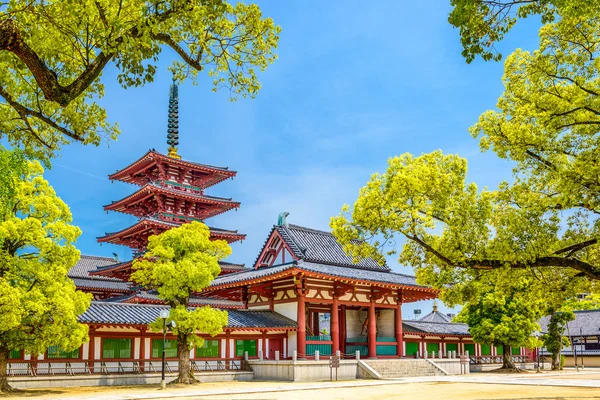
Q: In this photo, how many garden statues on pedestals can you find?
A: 0